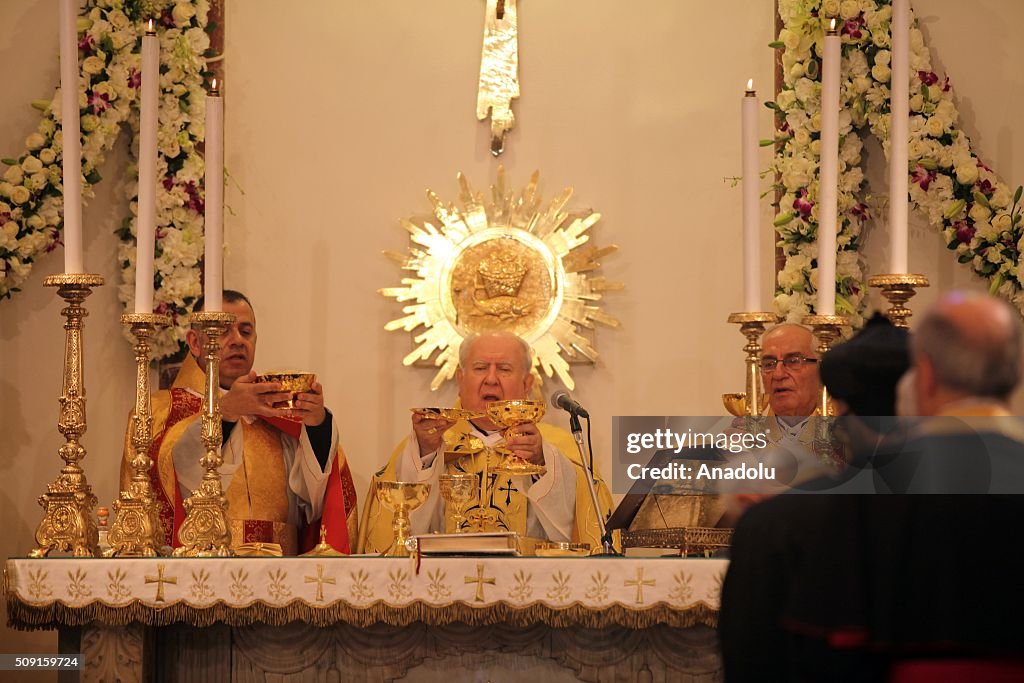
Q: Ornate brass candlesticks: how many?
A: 6